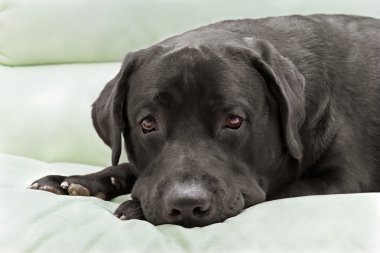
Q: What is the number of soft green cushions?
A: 3